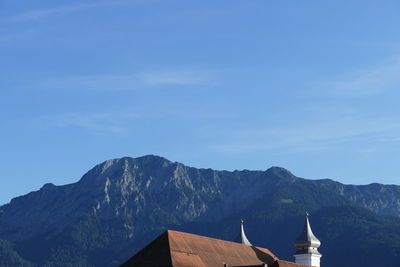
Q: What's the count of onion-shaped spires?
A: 2